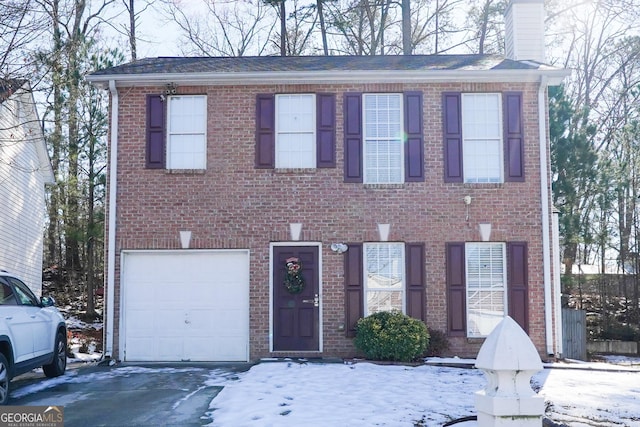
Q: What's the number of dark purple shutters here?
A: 11